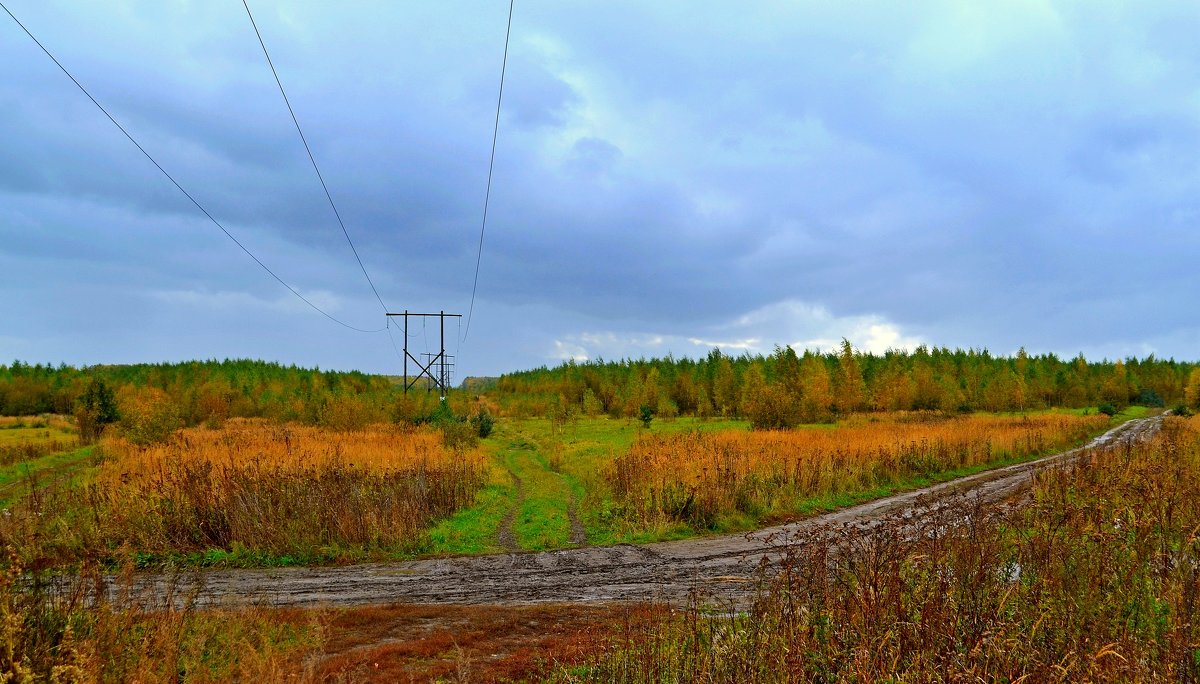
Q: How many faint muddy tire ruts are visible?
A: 2